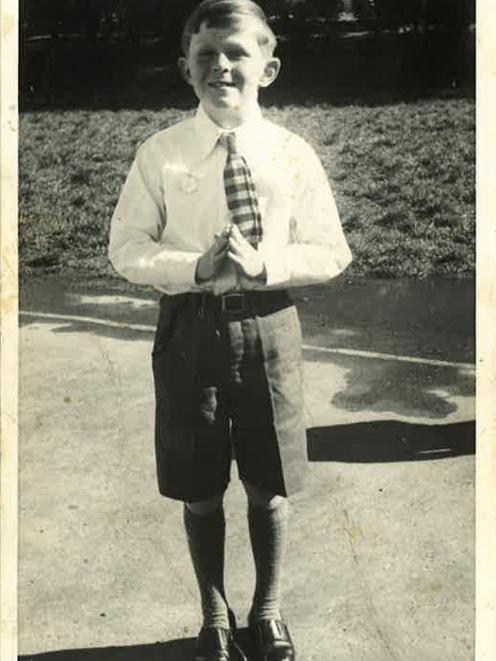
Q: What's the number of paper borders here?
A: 2